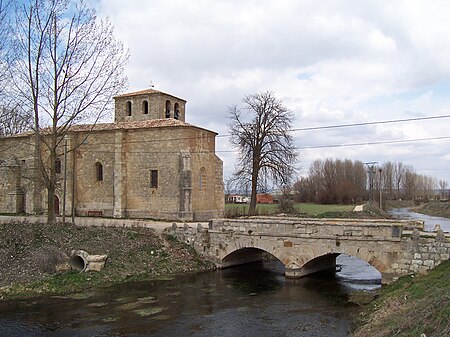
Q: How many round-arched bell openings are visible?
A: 4